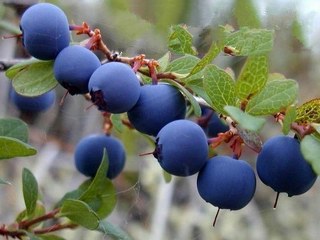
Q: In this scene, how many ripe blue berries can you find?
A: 10